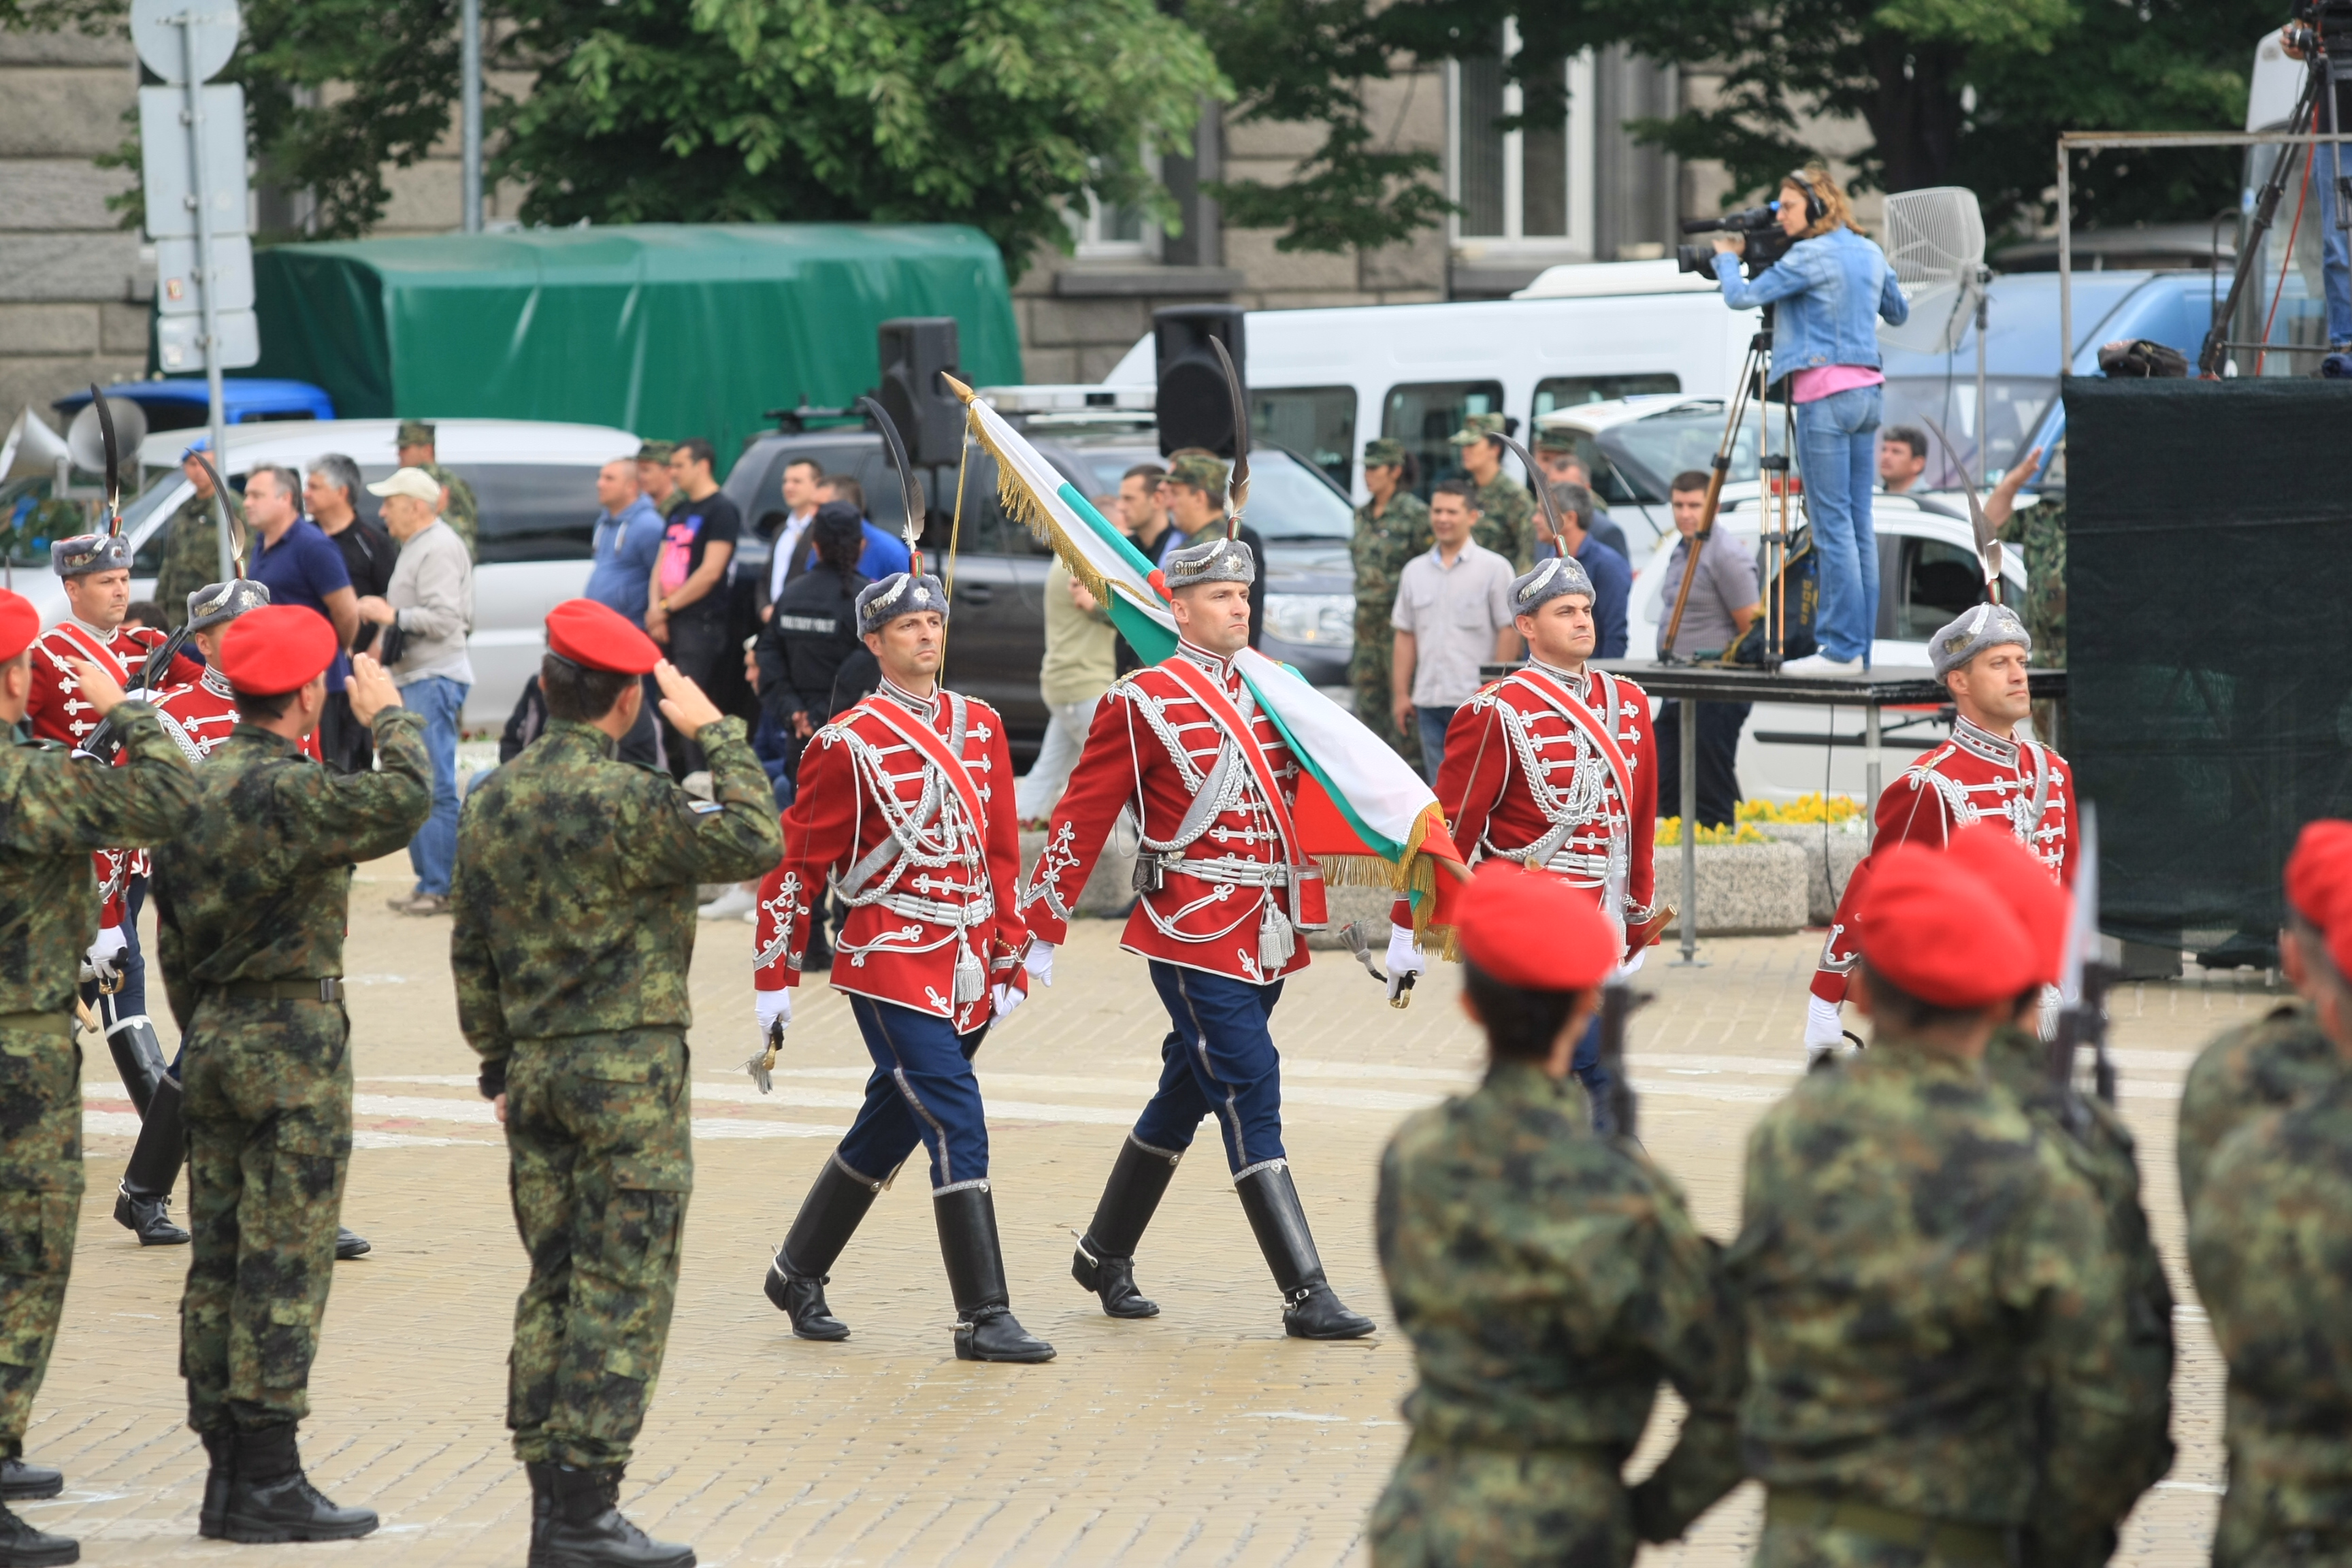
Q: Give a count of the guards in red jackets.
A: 6